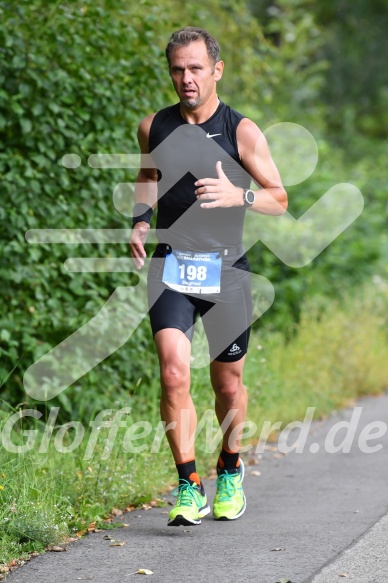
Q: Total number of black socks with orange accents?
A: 2